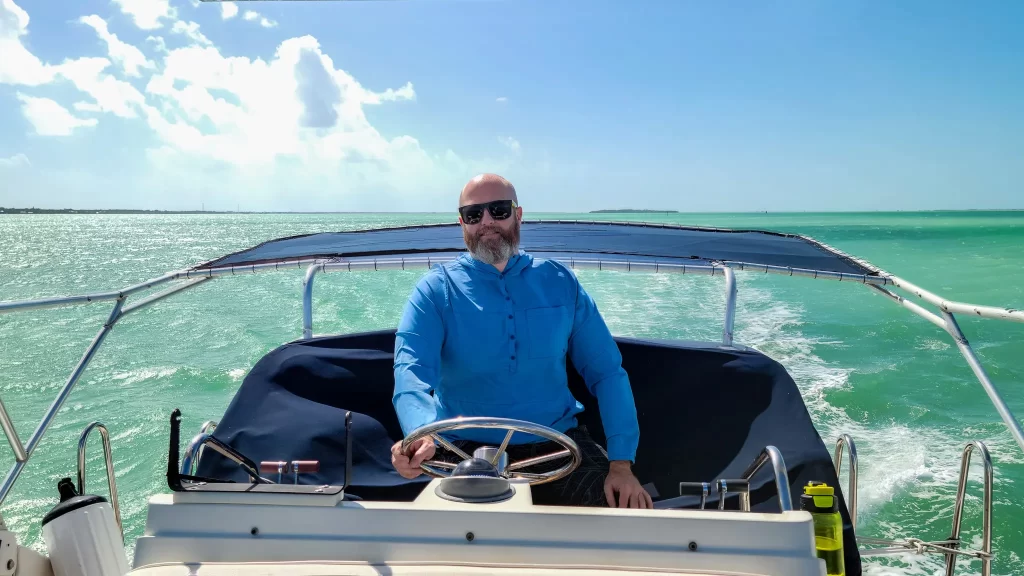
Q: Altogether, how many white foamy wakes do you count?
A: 1